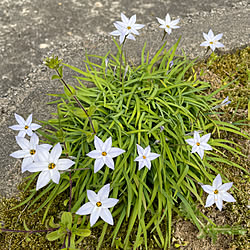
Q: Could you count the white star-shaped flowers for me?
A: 12